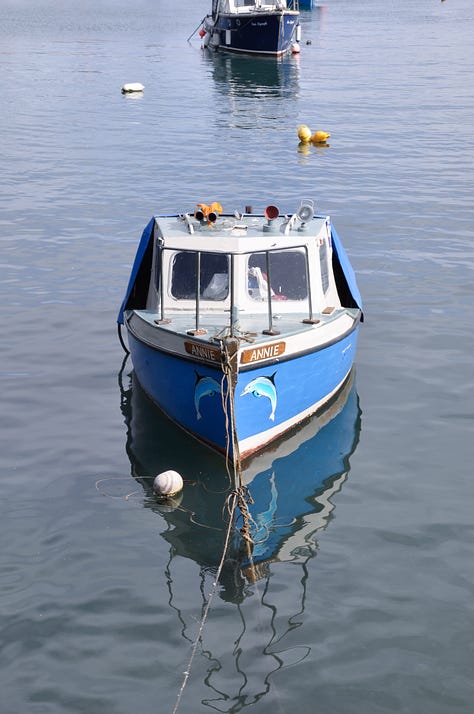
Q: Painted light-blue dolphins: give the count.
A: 2